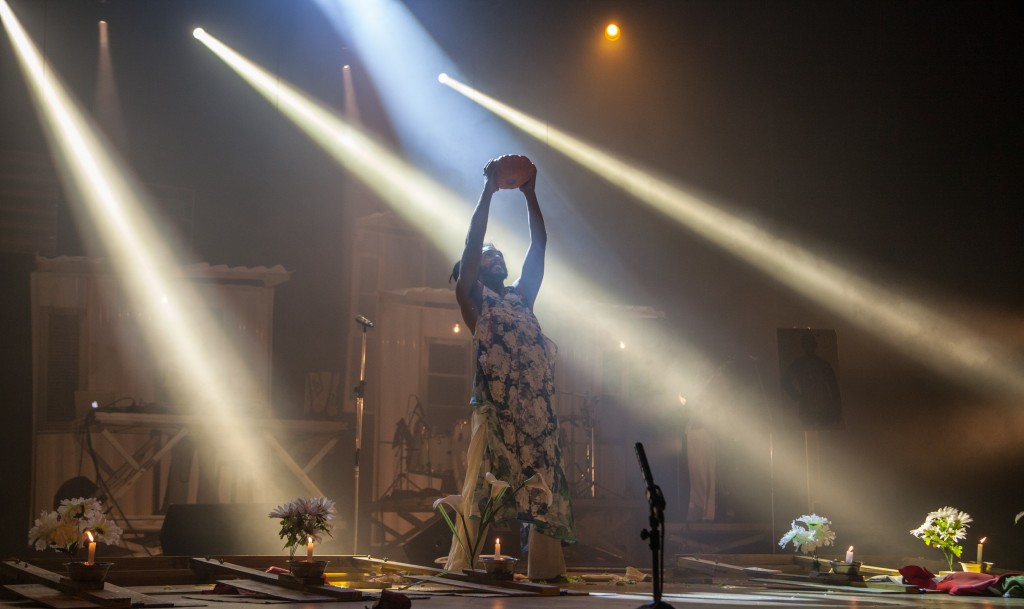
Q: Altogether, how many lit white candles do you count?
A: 5